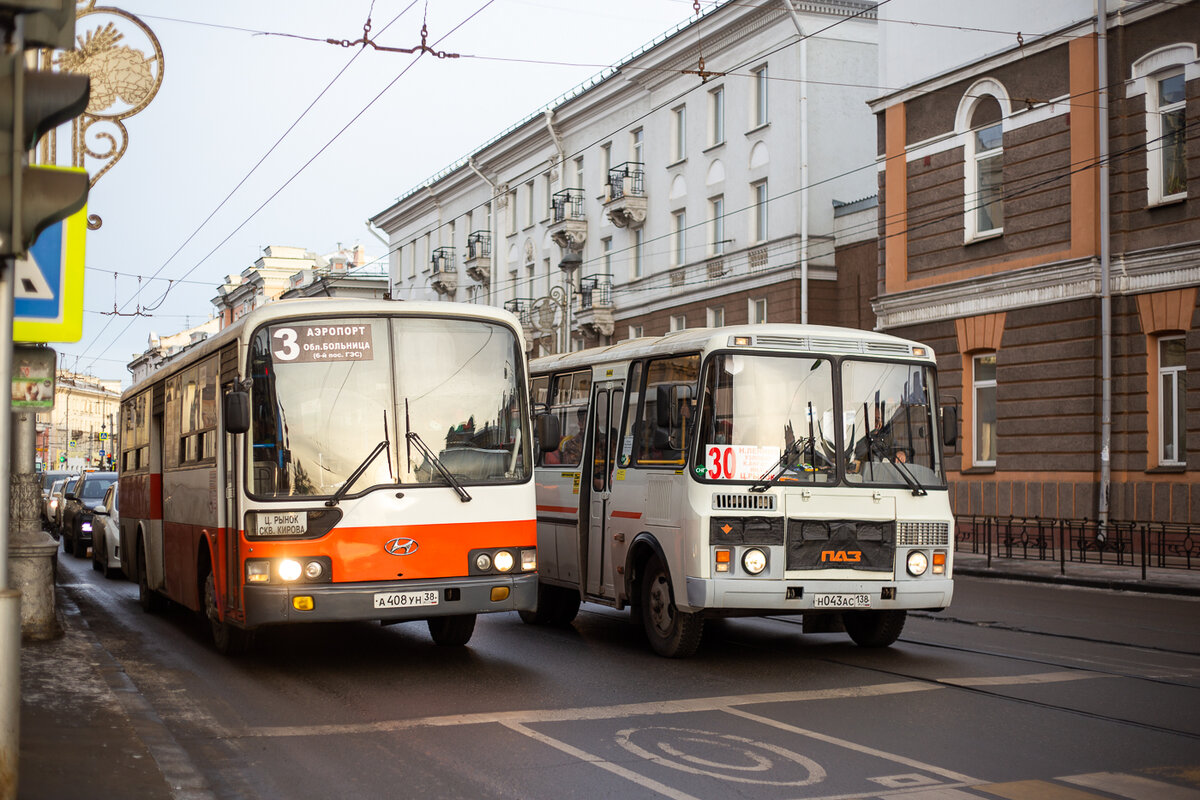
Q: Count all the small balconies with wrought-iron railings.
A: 6